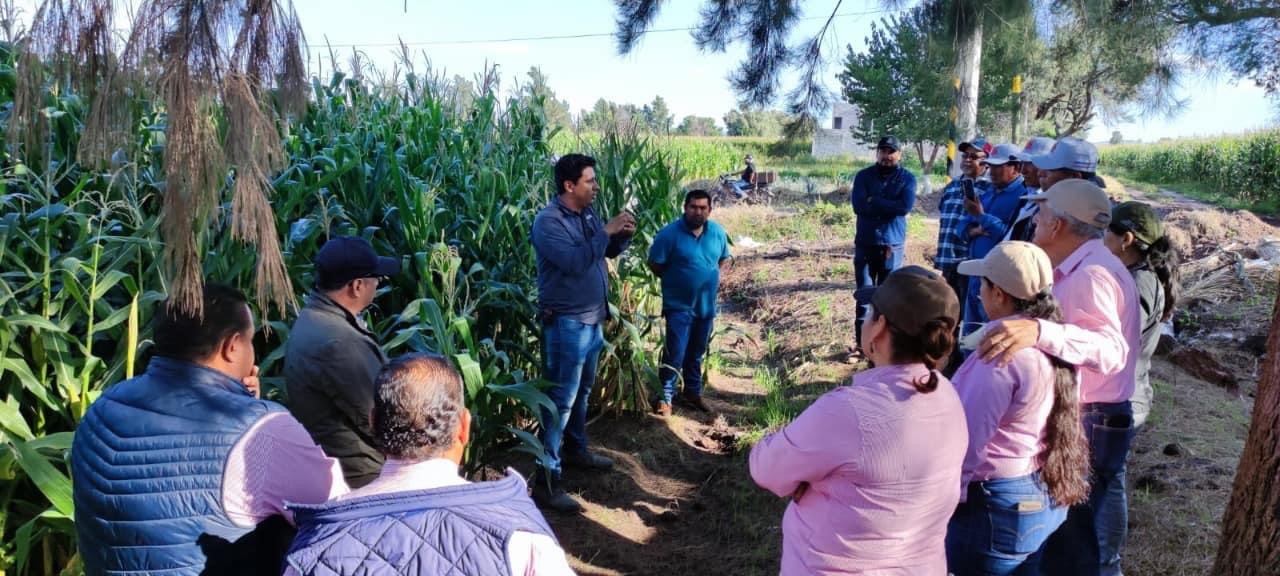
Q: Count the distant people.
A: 1